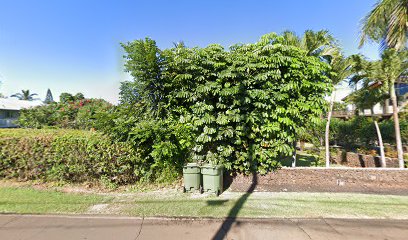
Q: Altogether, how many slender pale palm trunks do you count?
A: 3